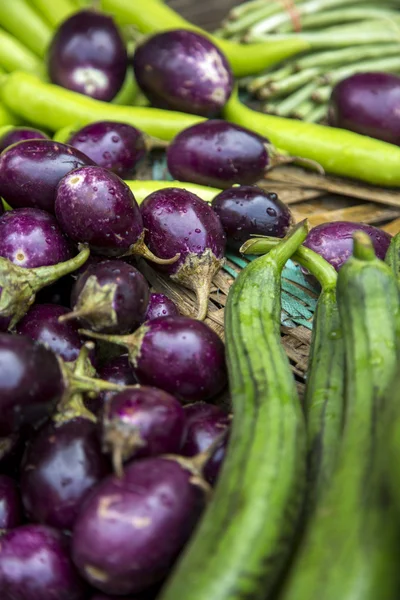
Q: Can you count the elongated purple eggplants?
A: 0